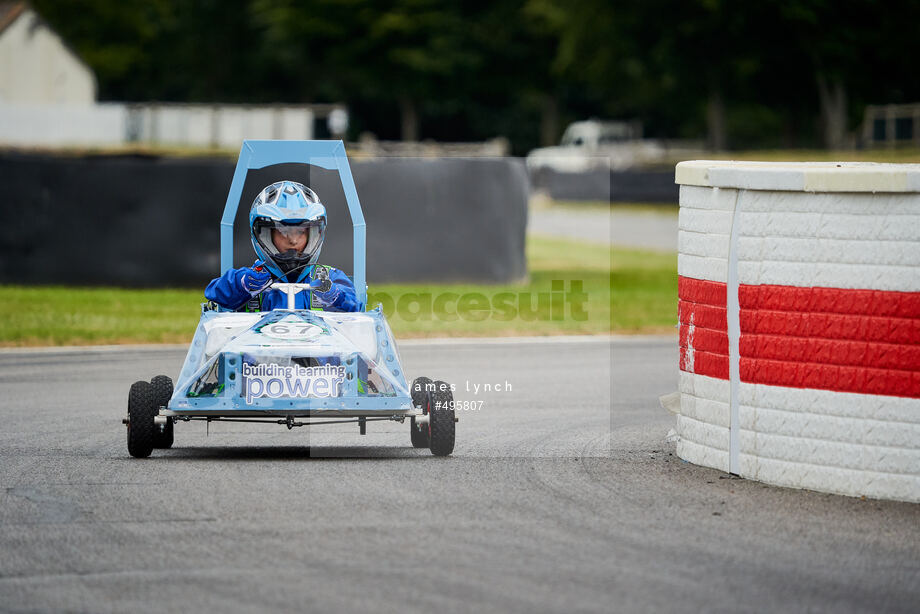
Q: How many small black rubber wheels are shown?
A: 4